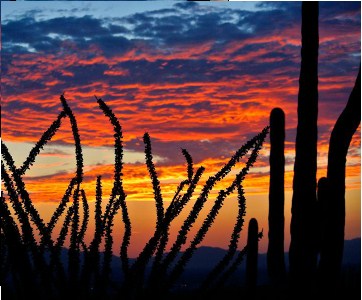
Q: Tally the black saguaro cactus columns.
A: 5